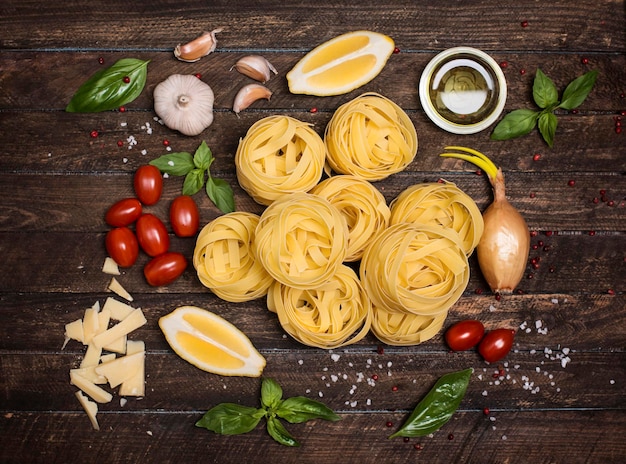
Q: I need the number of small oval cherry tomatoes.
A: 8